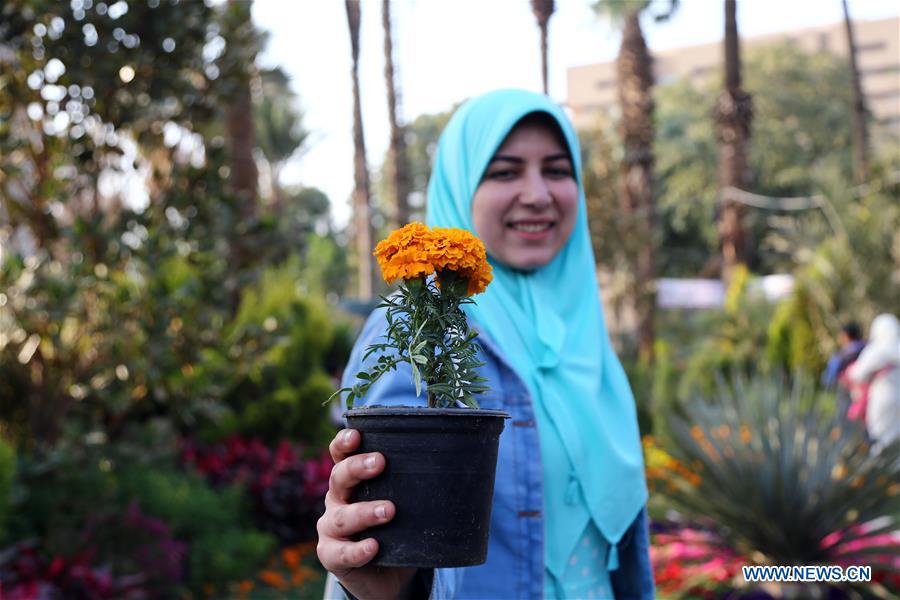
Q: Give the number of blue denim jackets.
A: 1